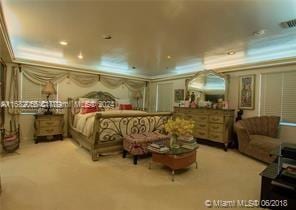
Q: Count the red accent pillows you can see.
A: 2